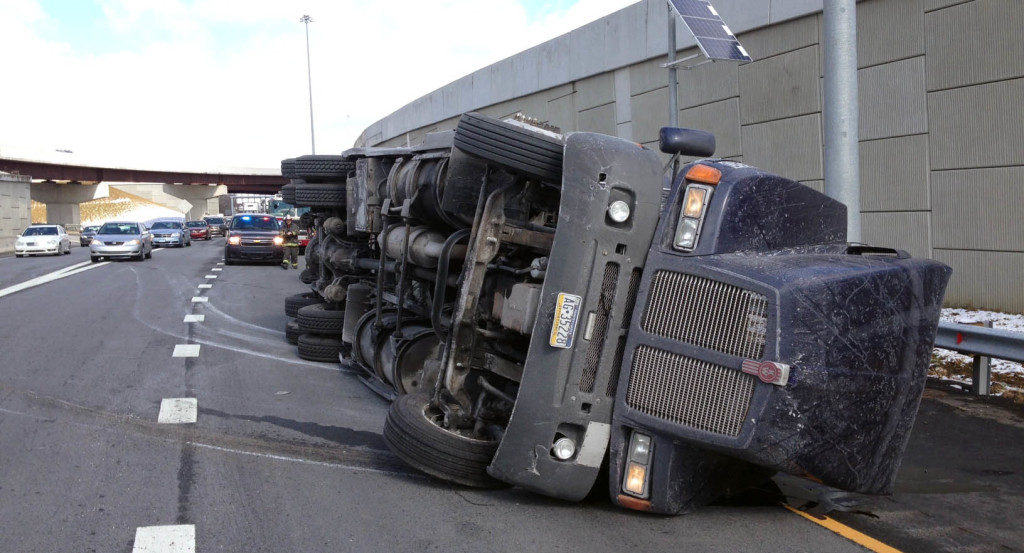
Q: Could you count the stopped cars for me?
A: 1